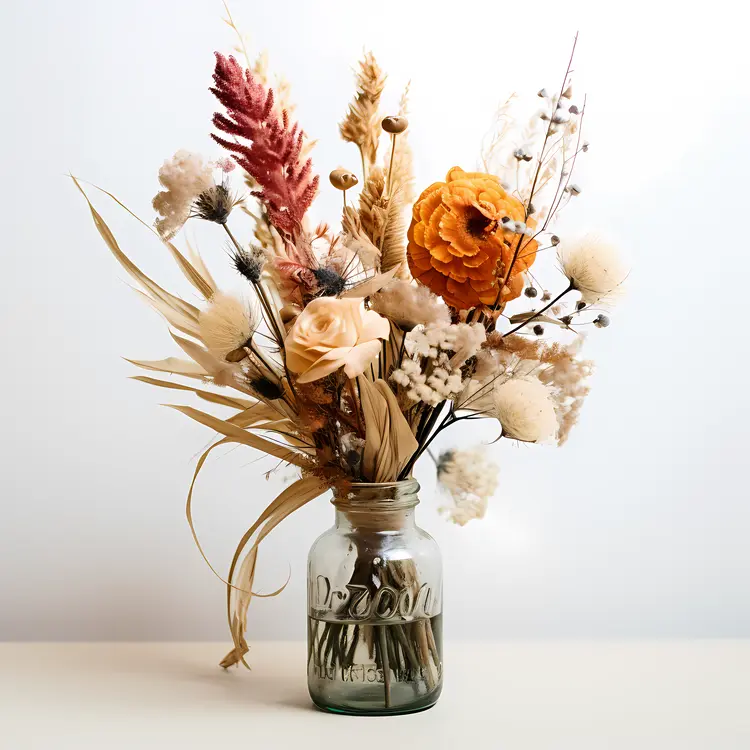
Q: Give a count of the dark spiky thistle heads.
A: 4